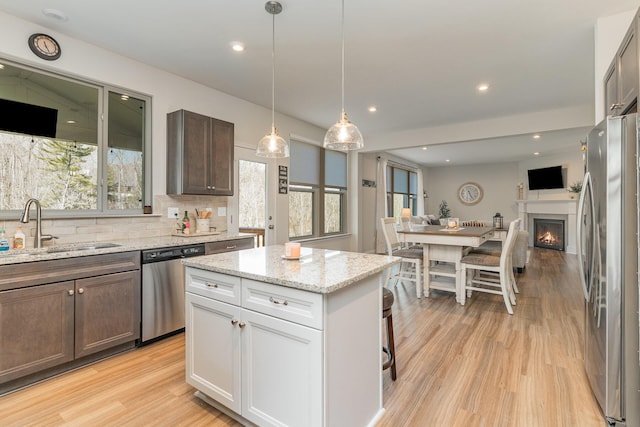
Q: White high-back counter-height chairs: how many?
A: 4